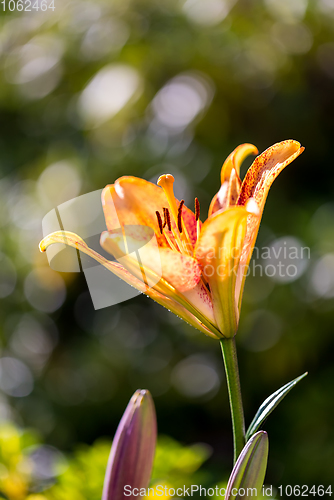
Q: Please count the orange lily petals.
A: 6